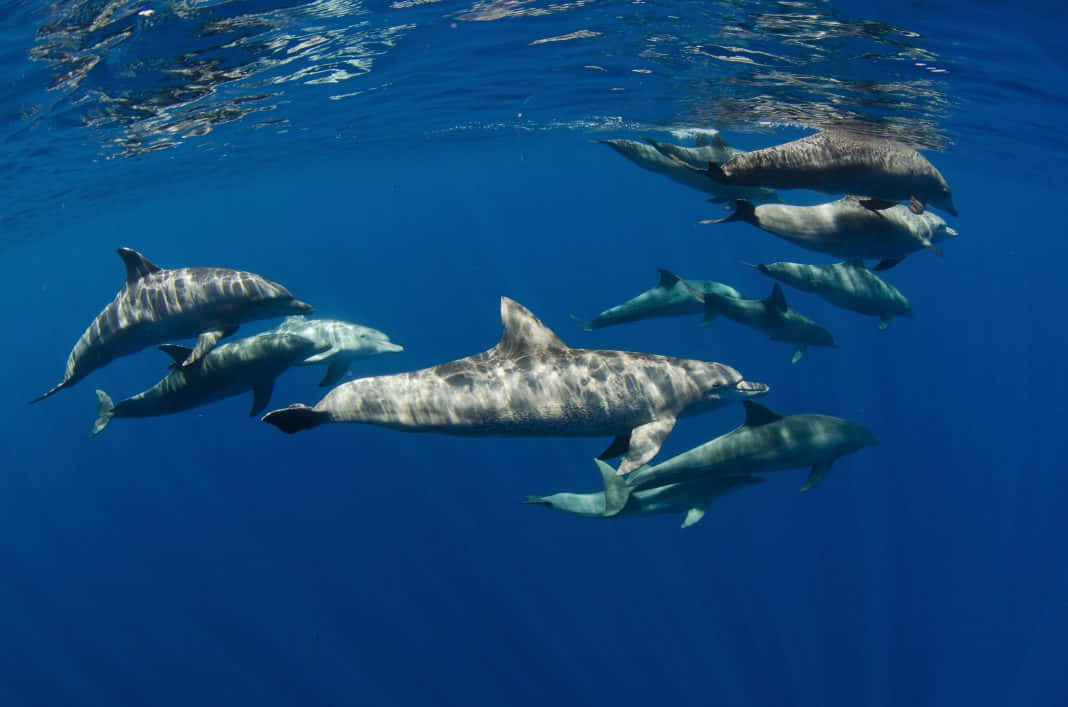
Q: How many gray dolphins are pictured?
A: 13